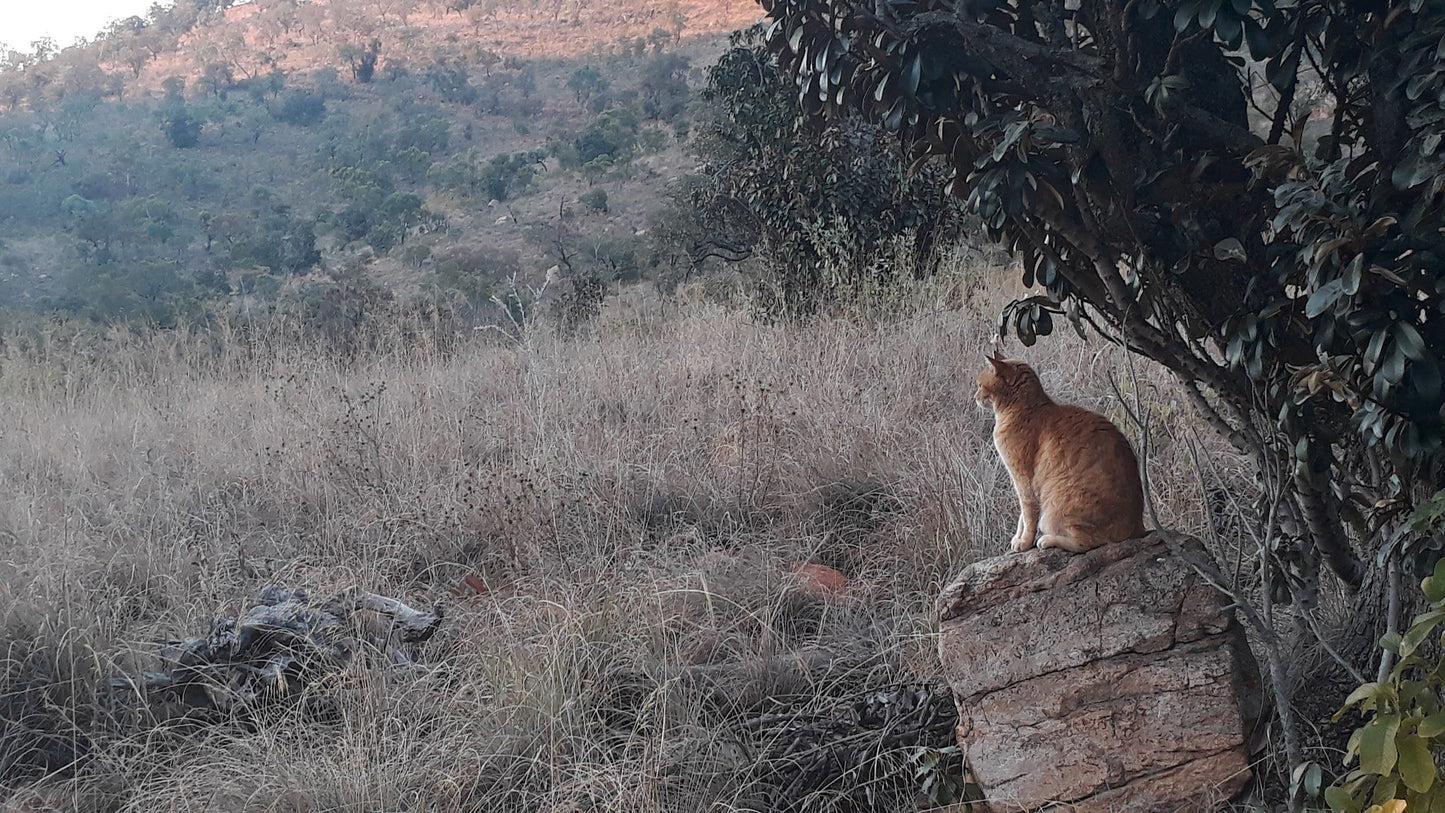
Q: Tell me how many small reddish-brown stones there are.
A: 2